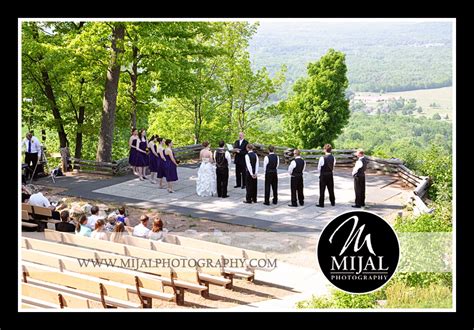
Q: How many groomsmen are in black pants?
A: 5